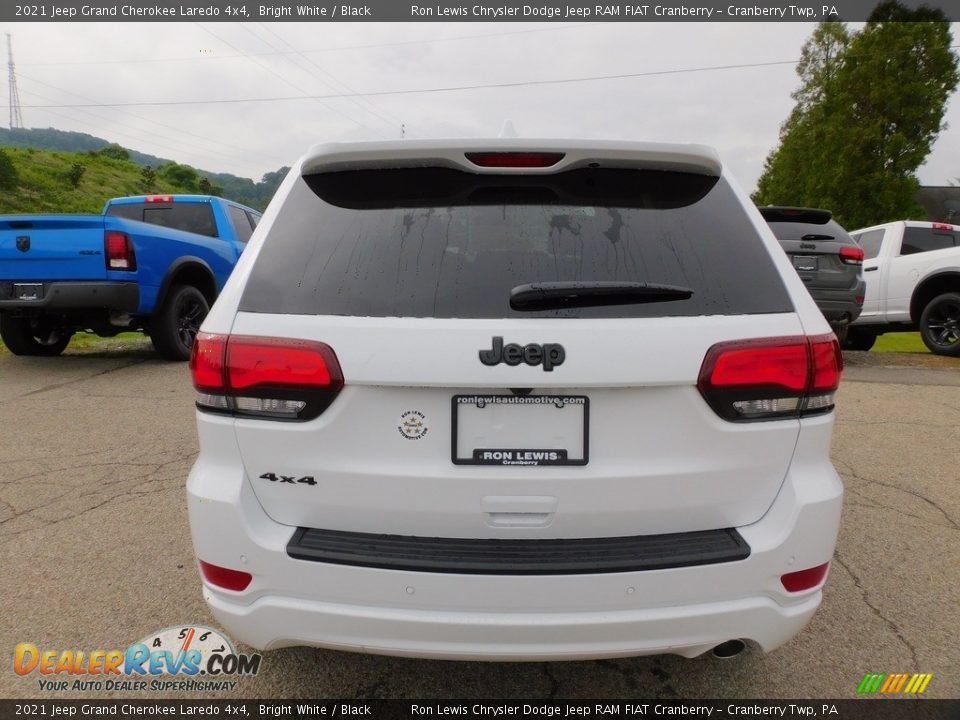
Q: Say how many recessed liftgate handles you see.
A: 1